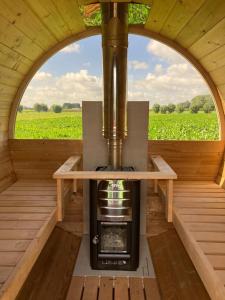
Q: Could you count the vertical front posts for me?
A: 2